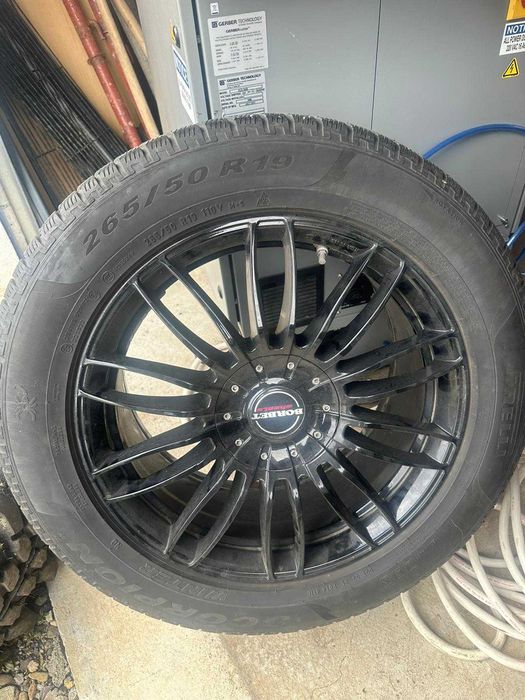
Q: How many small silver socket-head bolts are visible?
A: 10